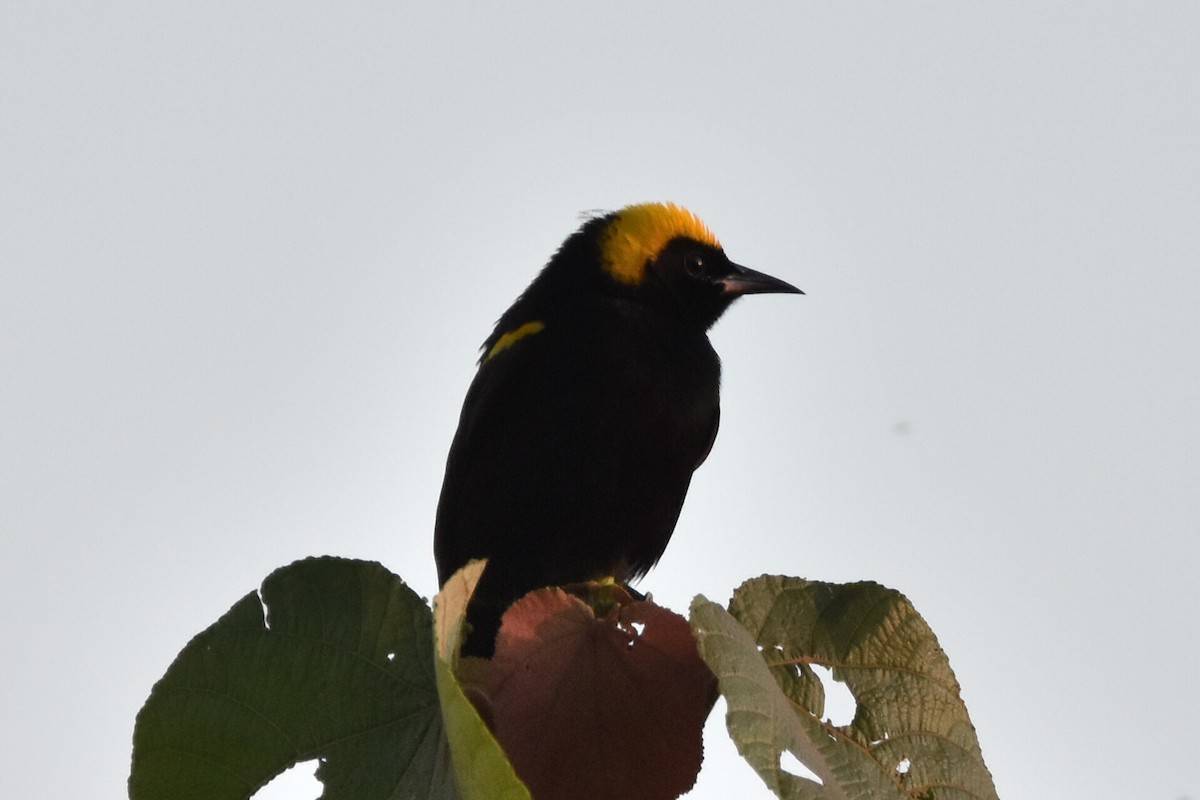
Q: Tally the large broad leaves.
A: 3